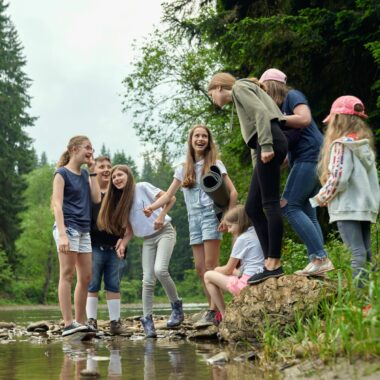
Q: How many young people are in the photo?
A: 8